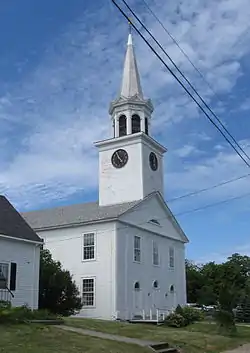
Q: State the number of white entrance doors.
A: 3